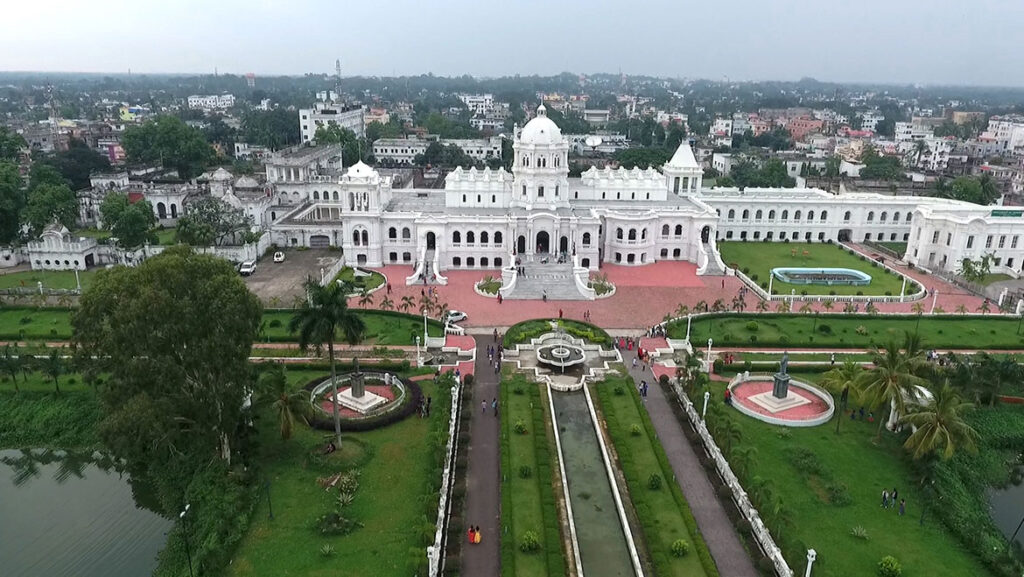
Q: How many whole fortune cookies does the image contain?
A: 0